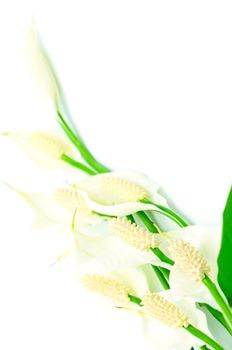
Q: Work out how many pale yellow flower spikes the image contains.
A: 7